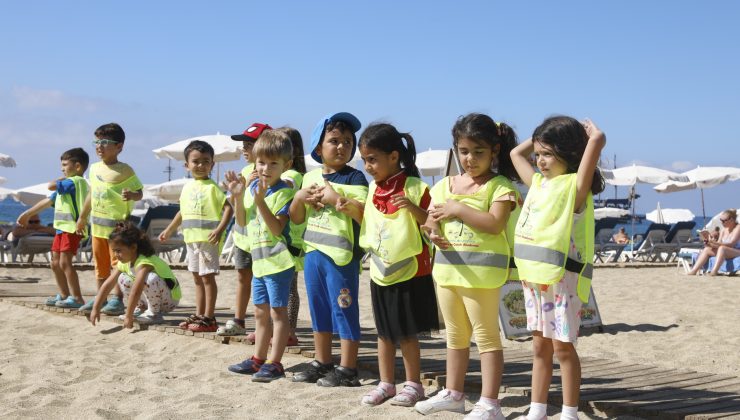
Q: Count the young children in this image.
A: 11